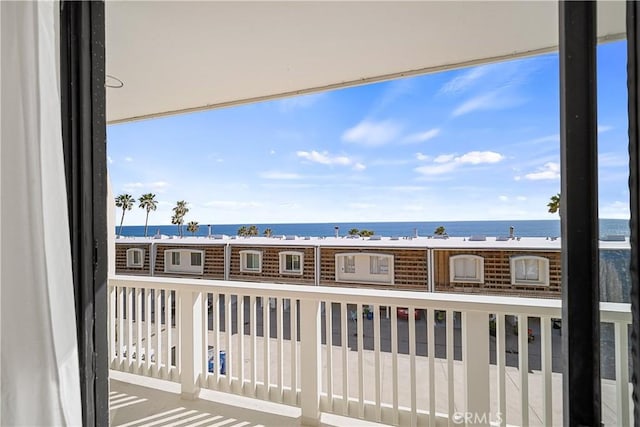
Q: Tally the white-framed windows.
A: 7